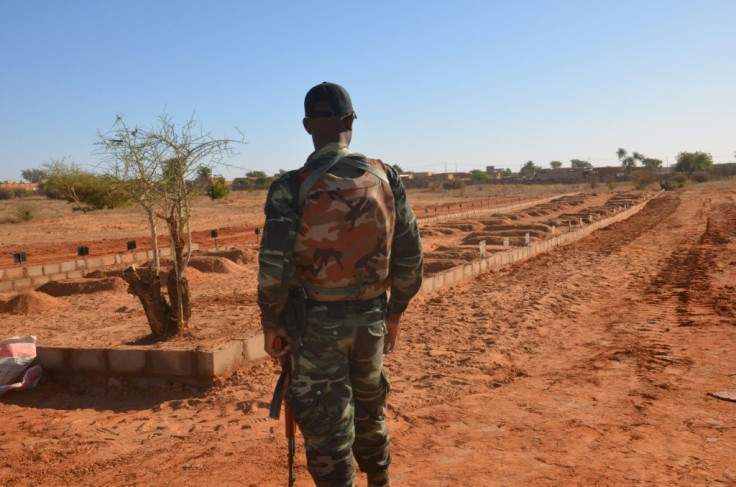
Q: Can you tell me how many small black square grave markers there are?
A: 5